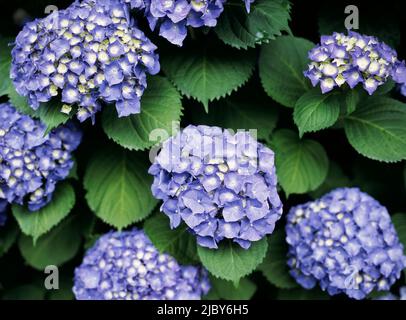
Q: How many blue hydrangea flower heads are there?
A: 7